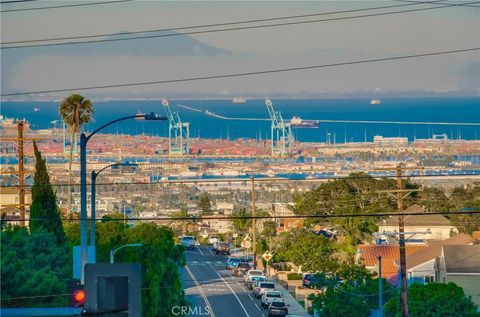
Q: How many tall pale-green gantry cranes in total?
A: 2